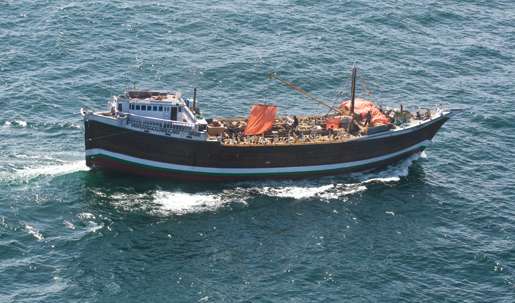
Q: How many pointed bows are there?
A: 1